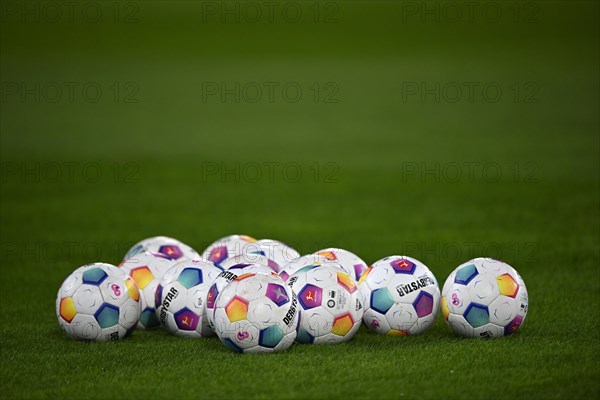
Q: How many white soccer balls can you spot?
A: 14